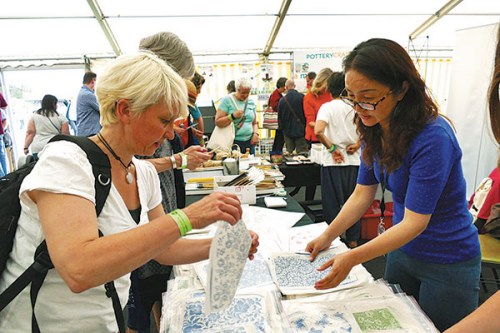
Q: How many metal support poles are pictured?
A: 3